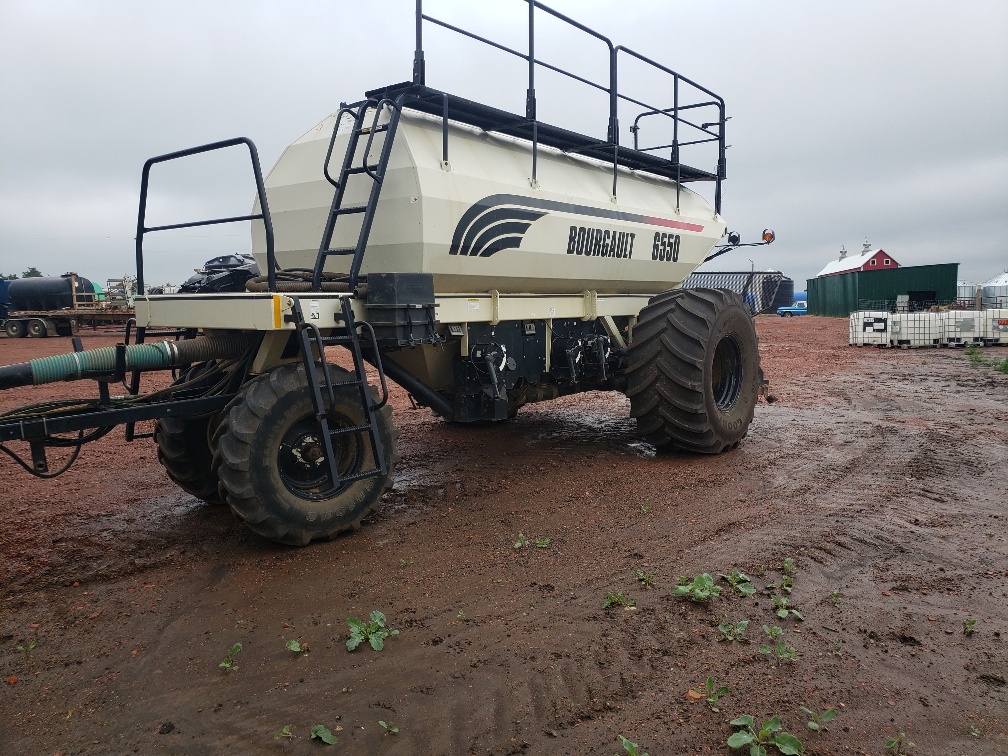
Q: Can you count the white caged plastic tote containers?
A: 4